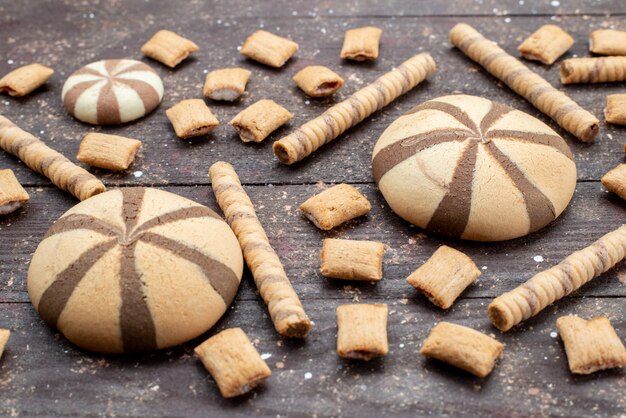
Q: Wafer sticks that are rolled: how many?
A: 6